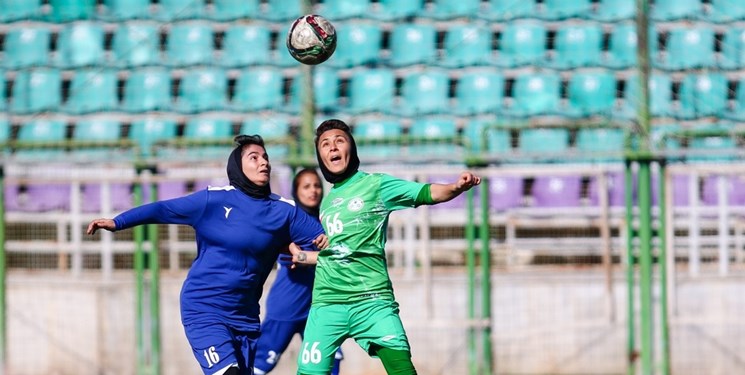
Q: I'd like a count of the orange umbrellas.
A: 0